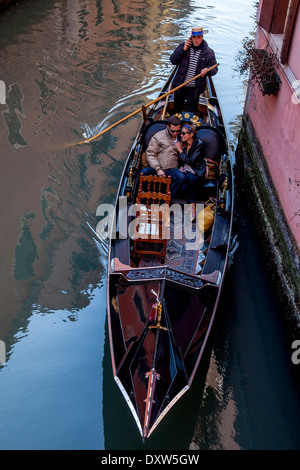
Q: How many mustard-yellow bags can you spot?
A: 1